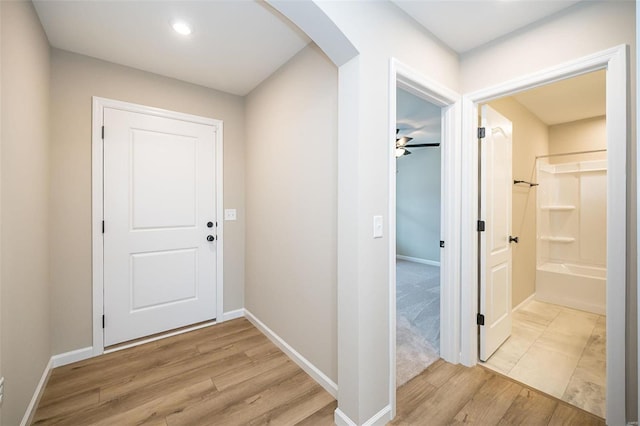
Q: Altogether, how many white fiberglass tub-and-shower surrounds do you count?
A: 1